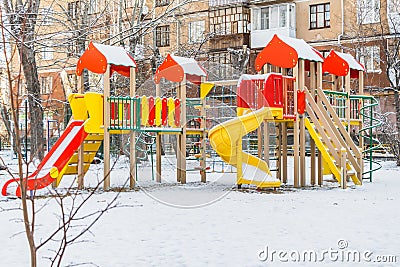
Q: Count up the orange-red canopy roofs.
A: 4